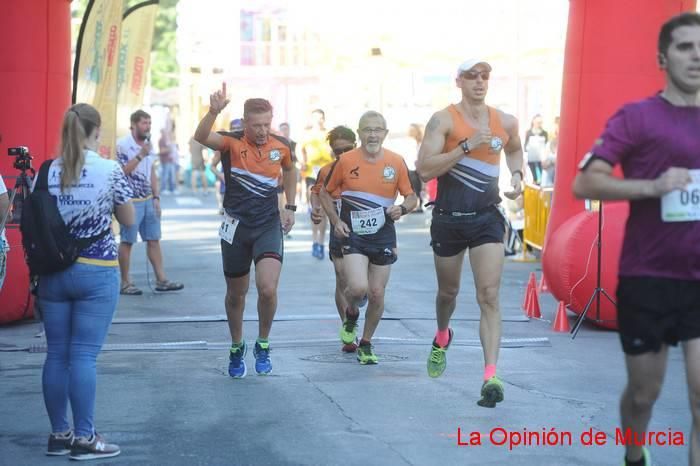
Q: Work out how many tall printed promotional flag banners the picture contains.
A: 2